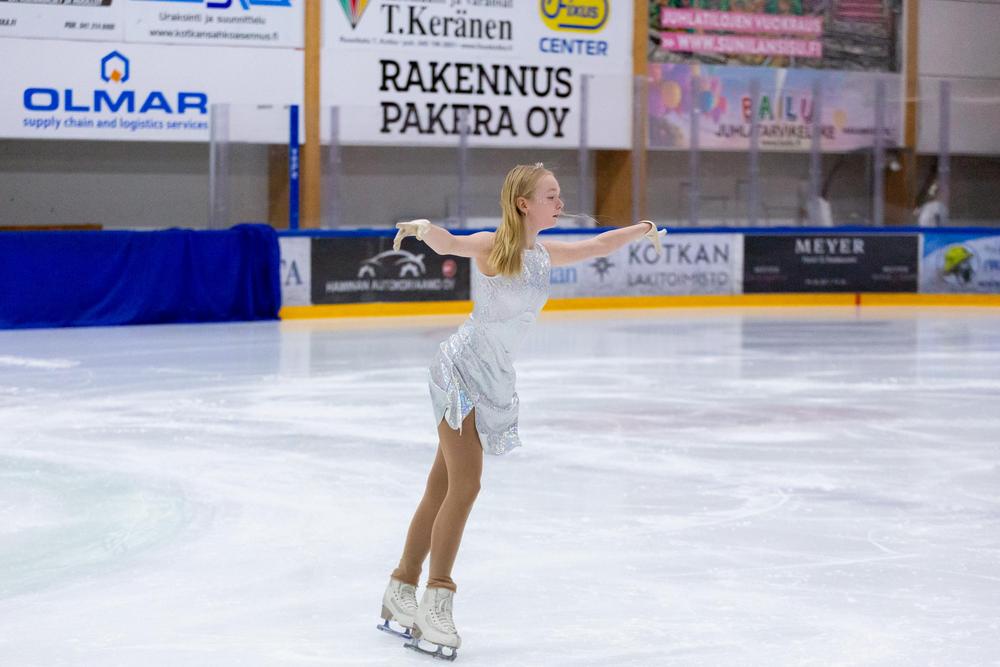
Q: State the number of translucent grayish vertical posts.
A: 10